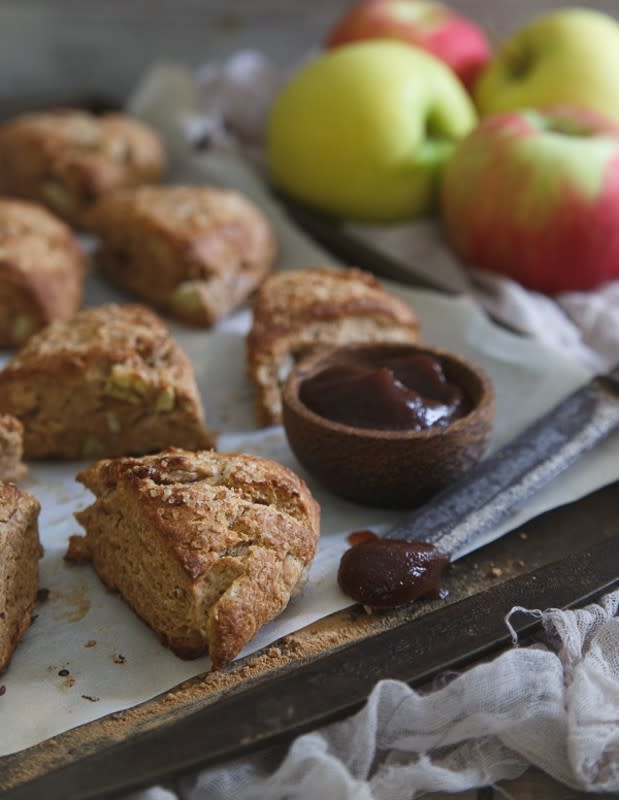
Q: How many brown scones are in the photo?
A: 8